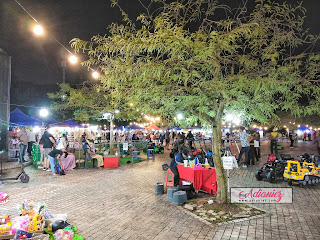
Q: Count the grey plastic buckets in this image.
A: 3